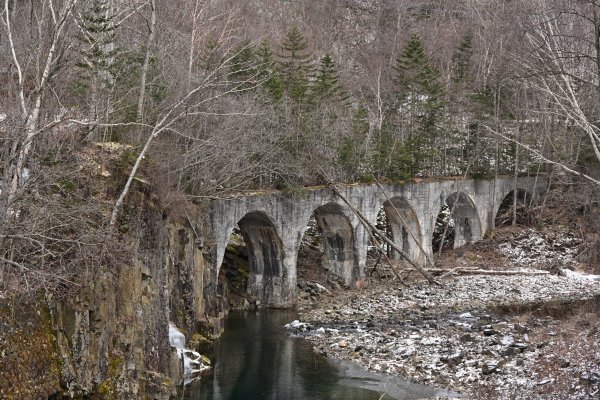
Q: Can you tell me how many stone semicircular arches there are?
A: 5